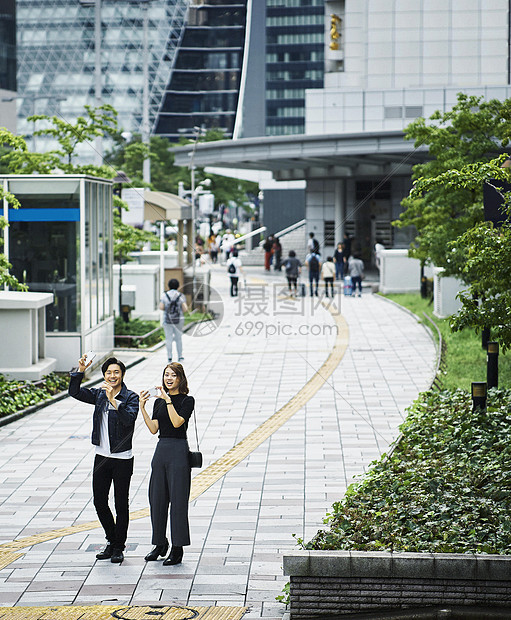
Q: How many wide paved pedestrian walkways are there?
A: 1